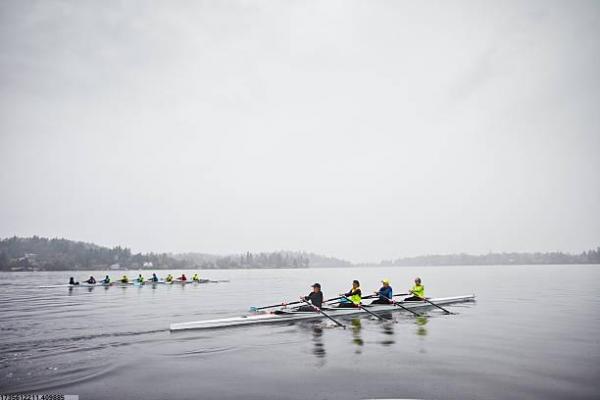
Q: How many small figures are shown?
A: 9